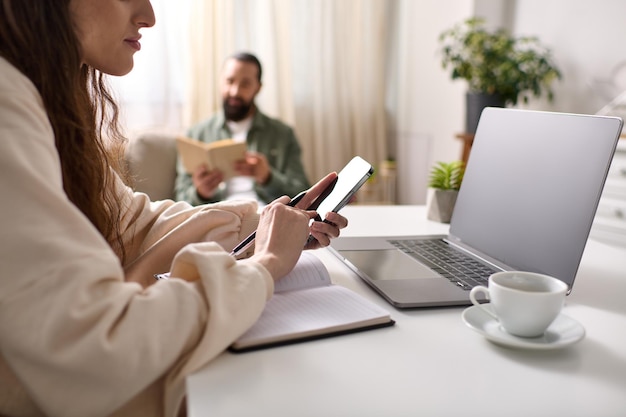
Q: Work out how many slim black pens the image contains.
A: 1